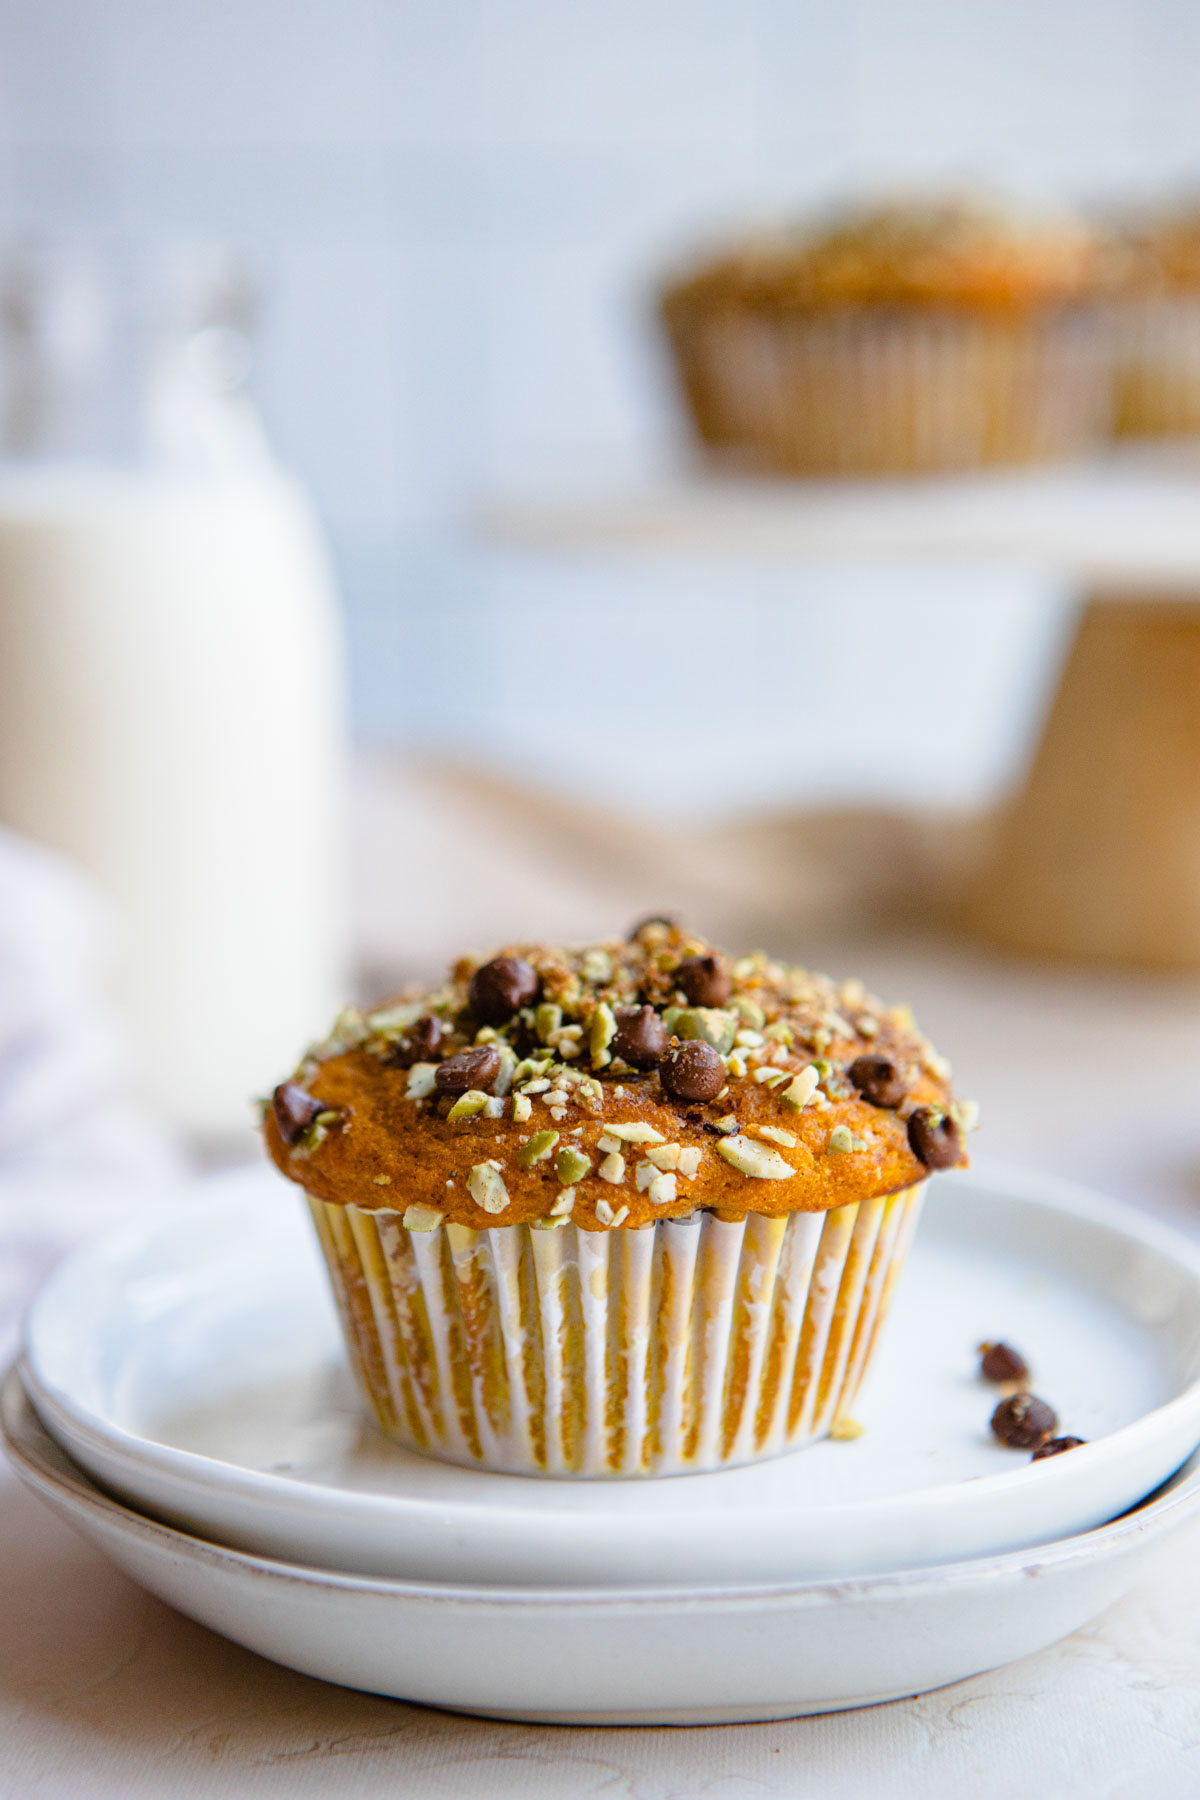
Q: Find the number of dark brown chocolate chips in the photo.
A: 13